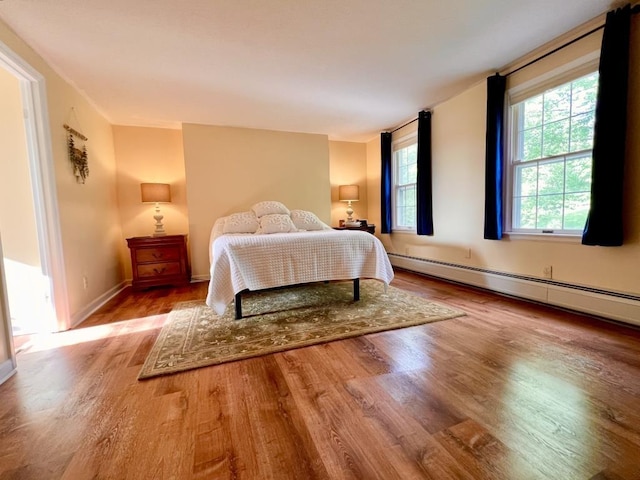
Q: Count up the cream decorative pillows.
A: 4